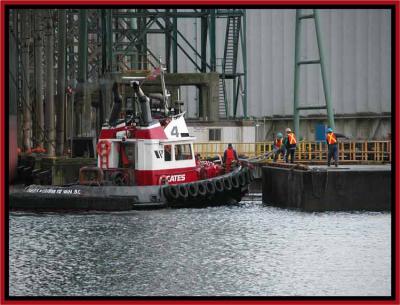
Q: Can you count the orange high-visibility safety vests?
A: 3